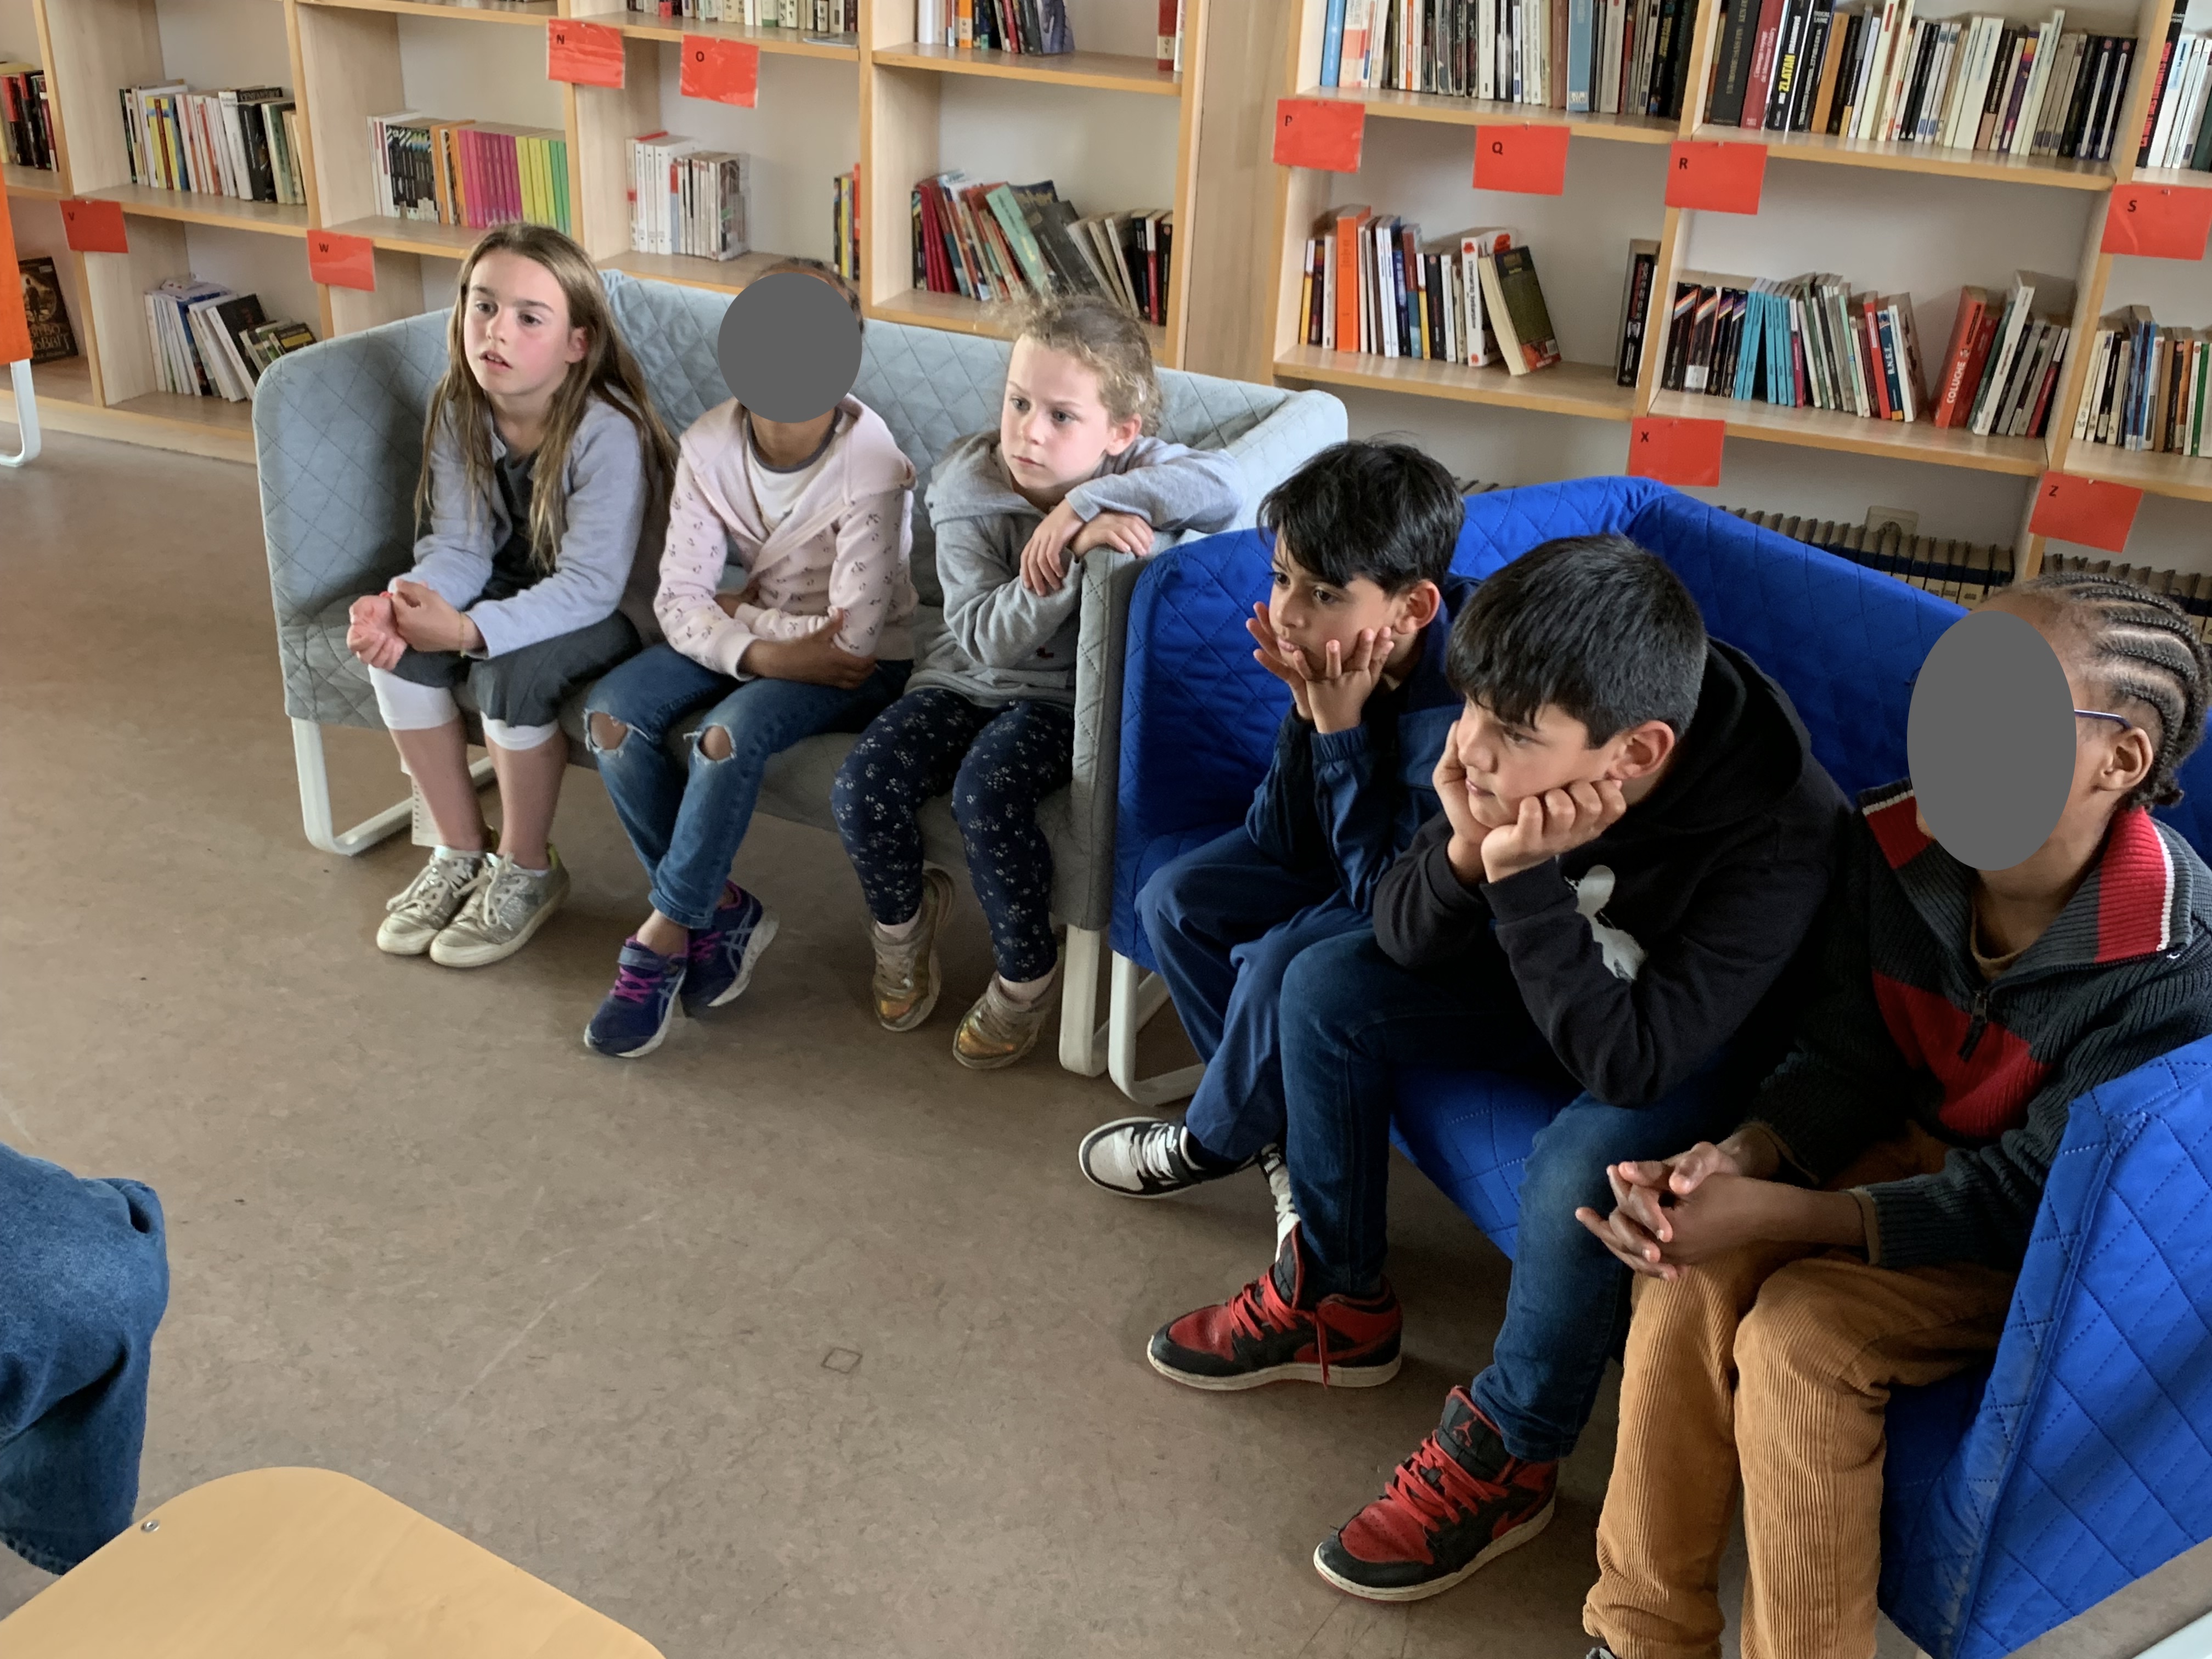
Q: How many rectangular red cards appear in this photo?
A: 10